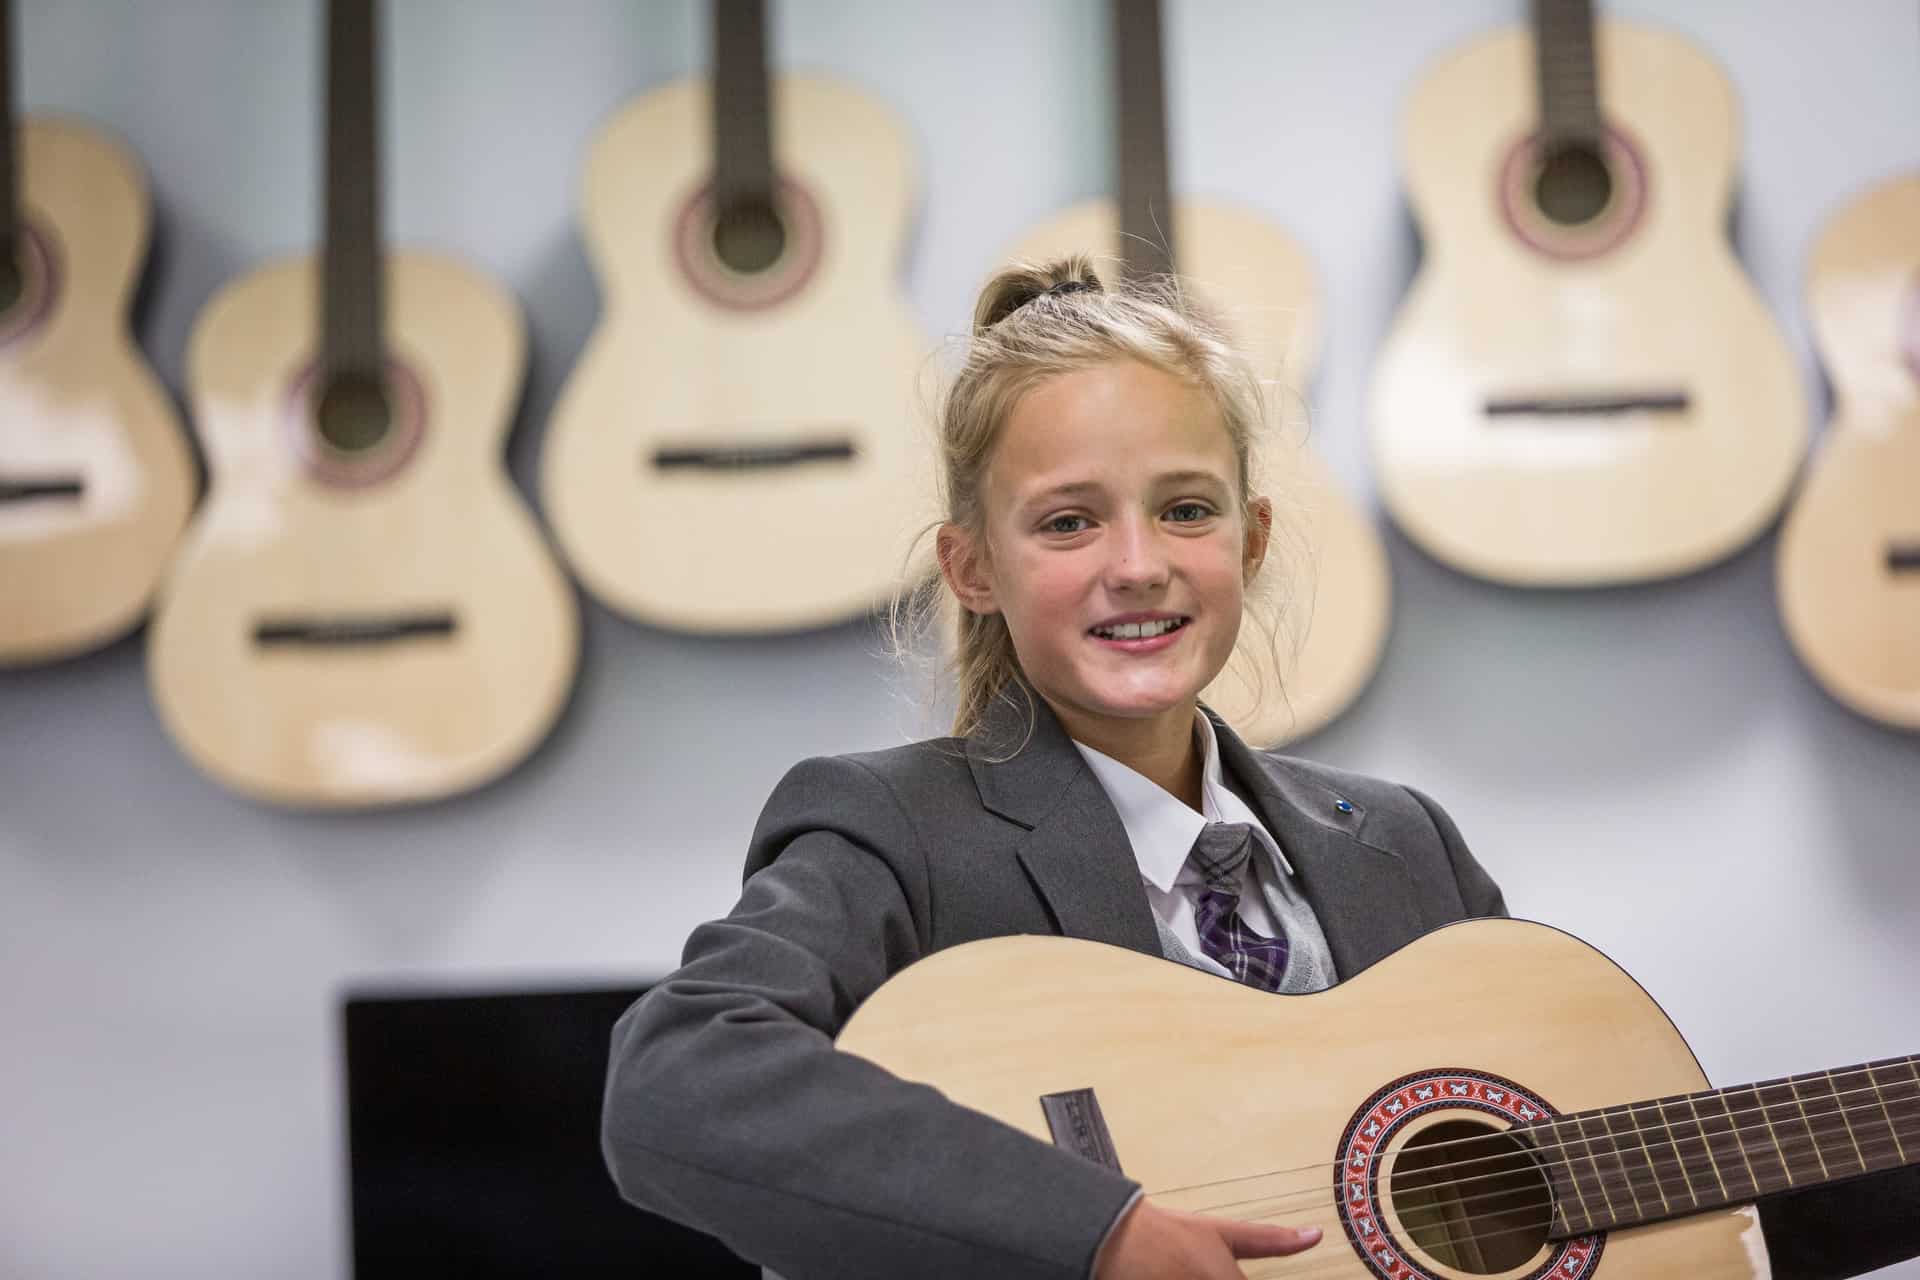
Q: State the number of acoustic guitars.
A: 7